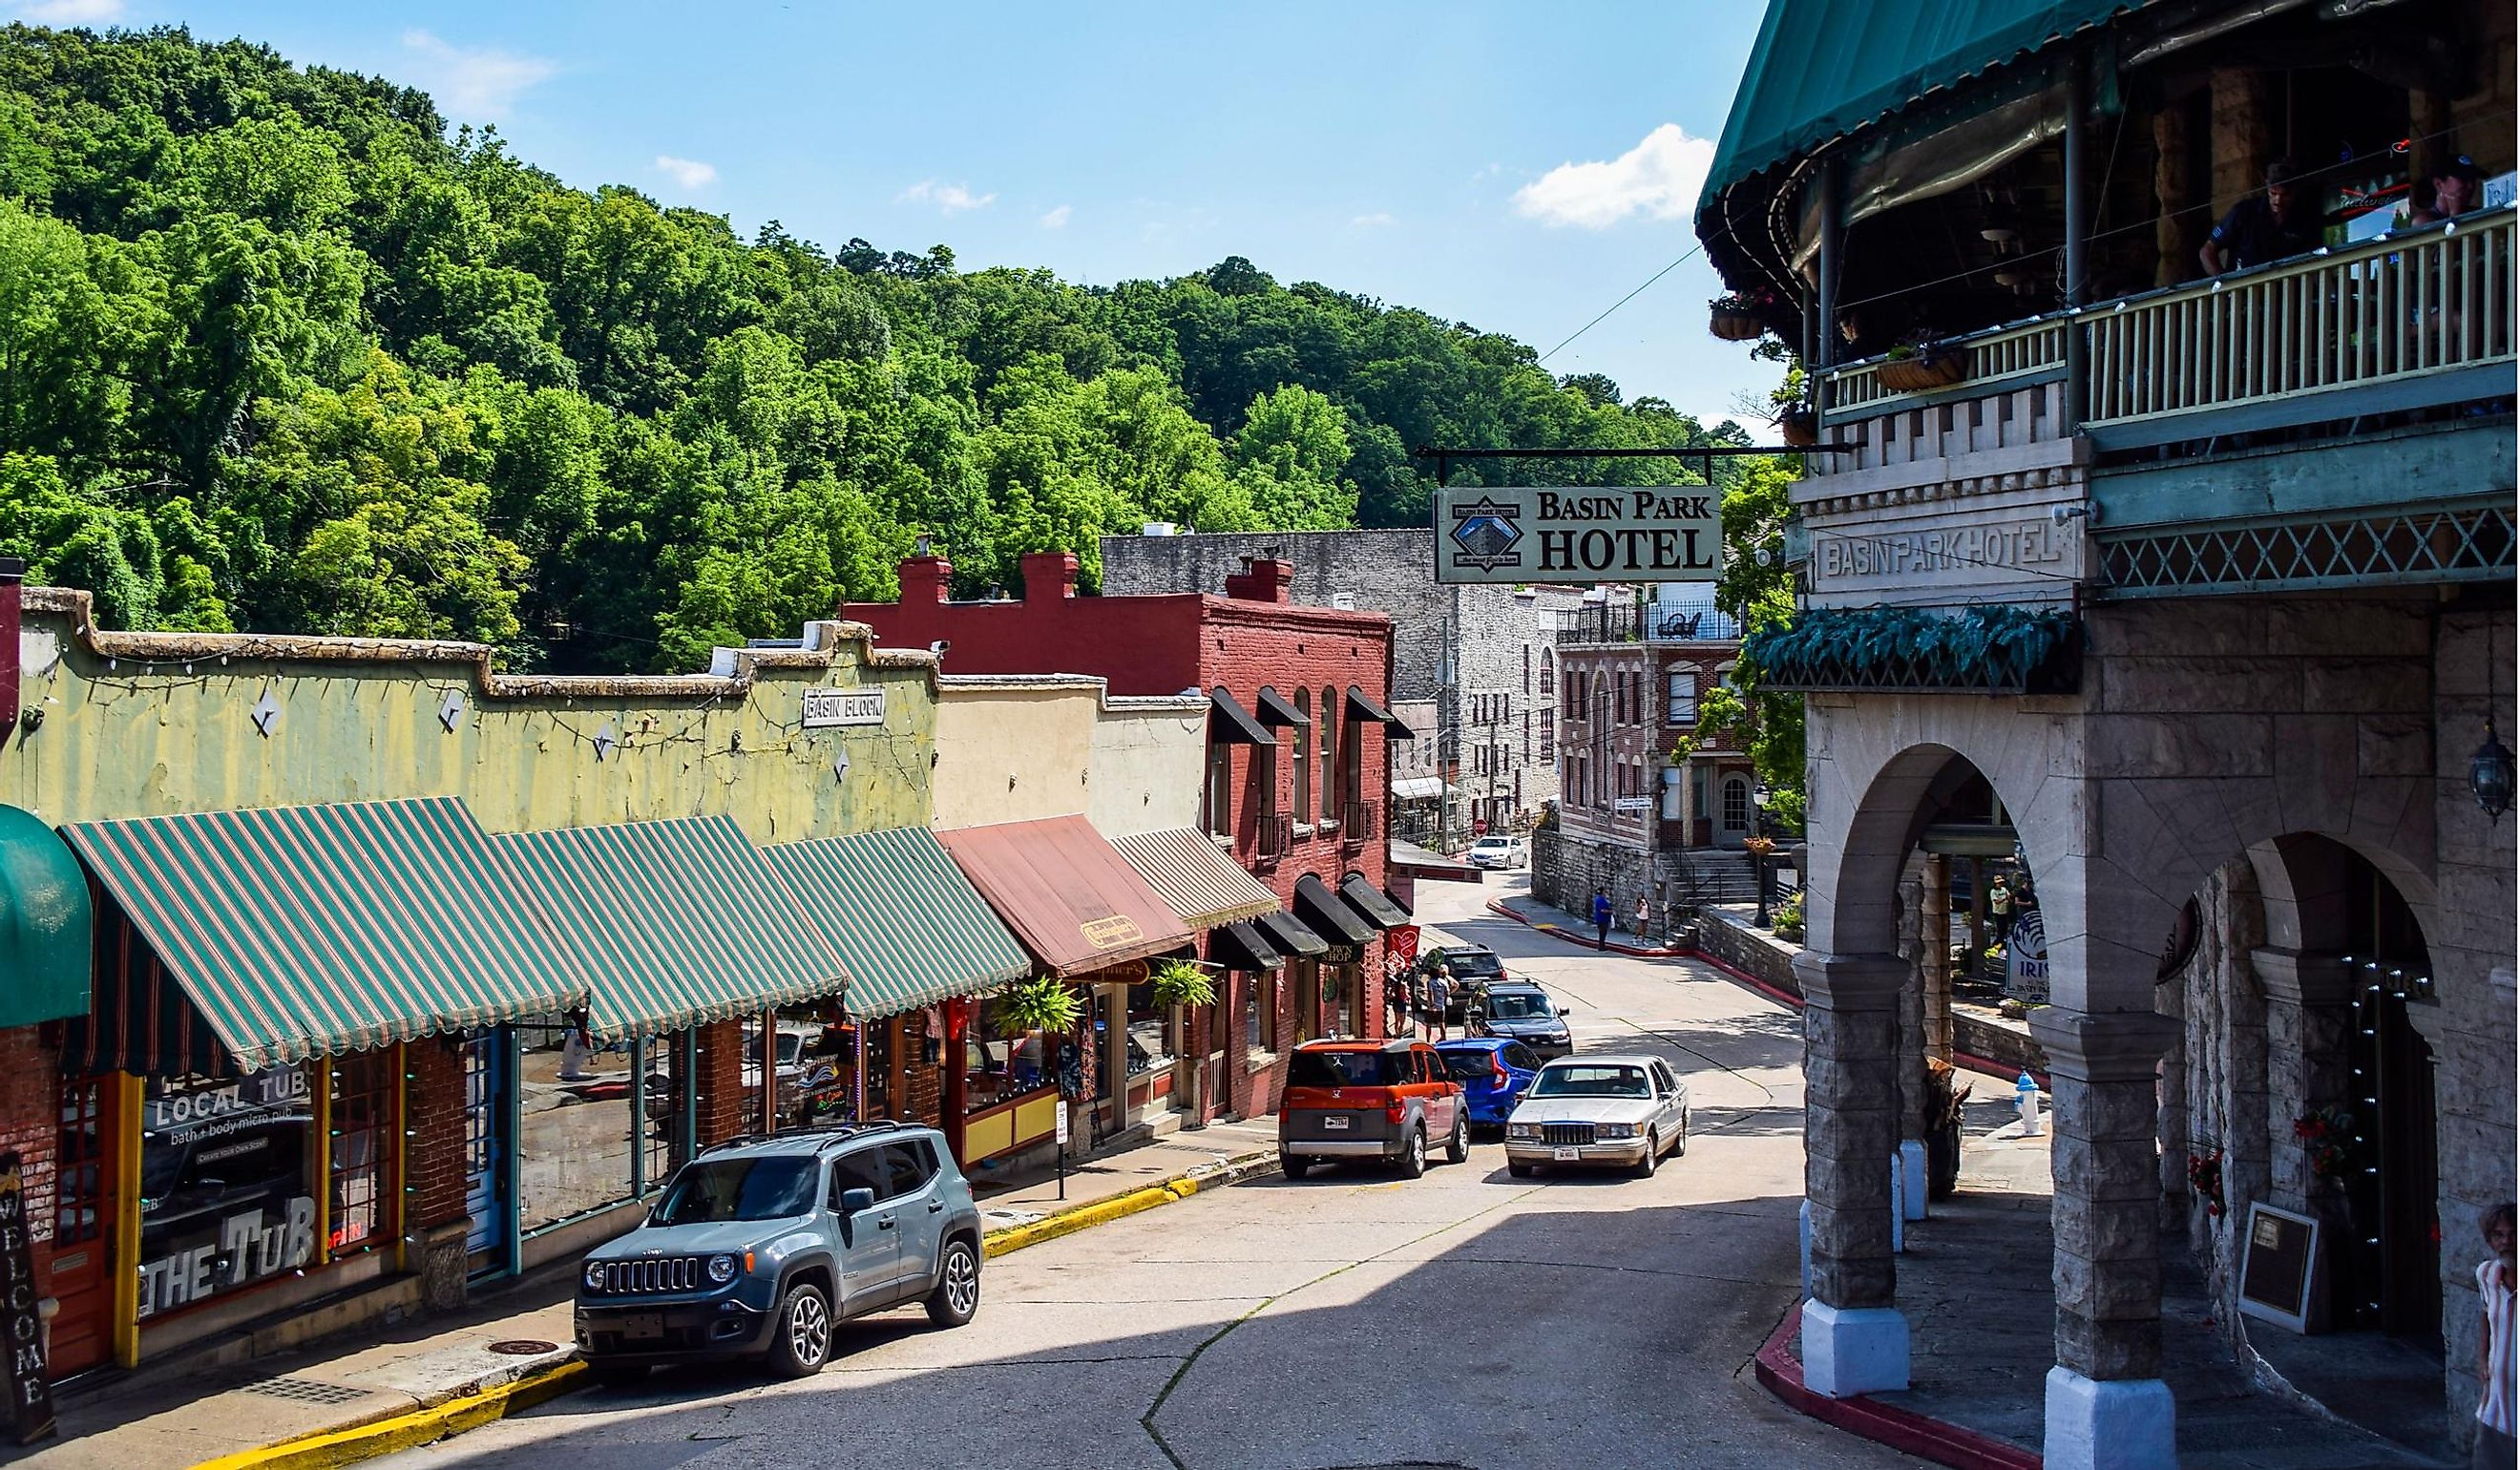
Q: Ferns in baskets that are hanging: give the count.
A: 2